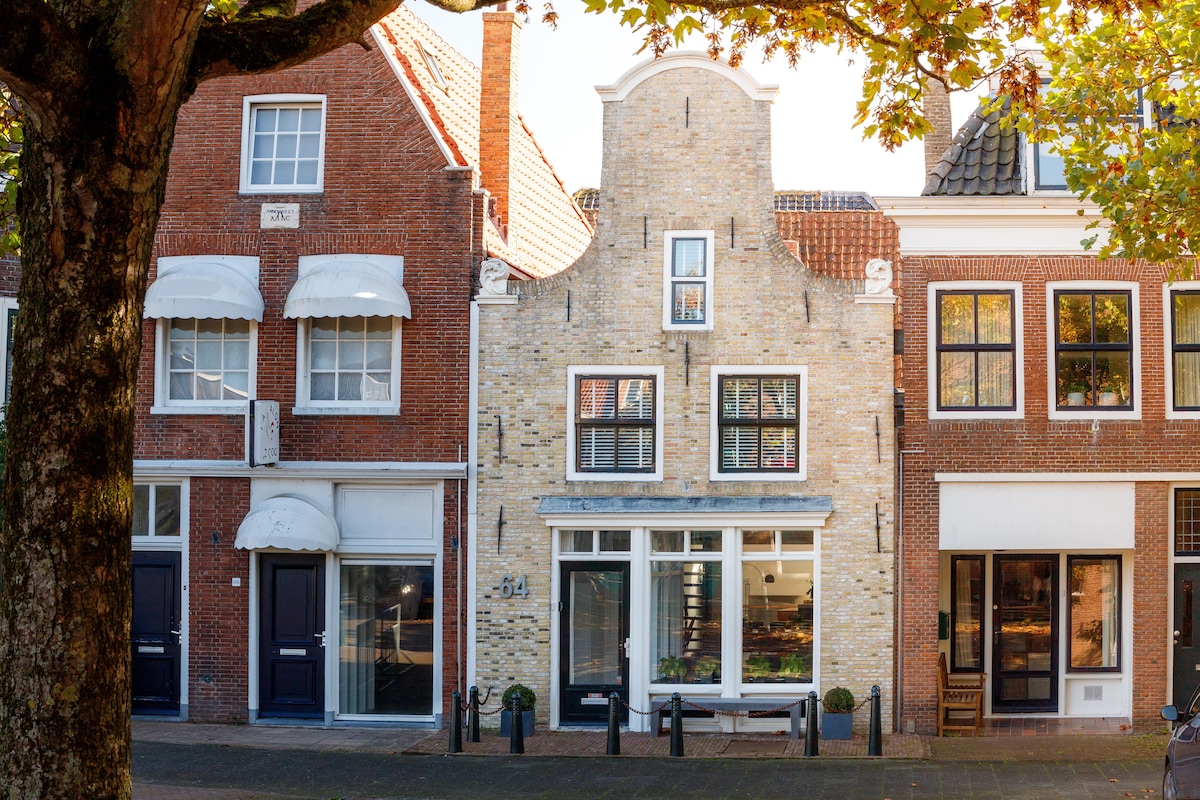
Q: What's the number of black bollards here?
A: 7